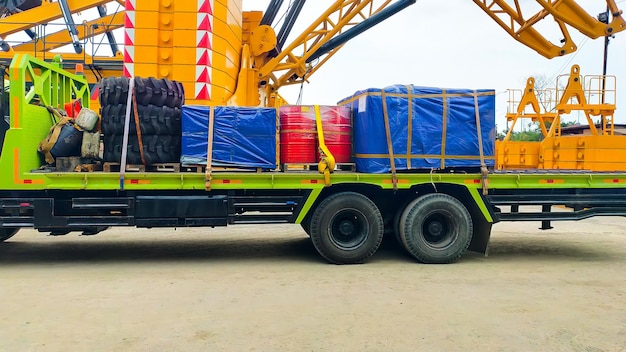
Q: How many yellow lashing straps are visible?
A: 1